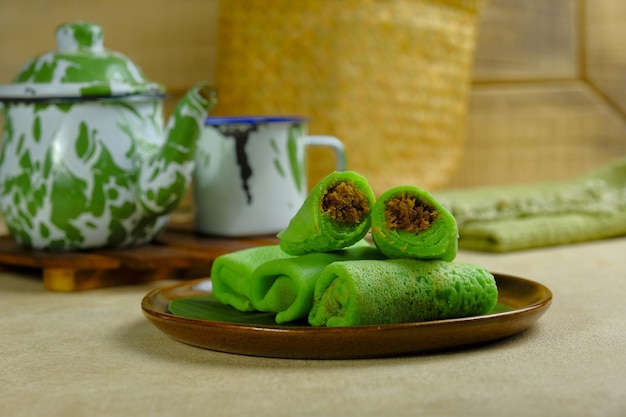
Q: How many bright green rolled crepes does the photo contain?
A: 5